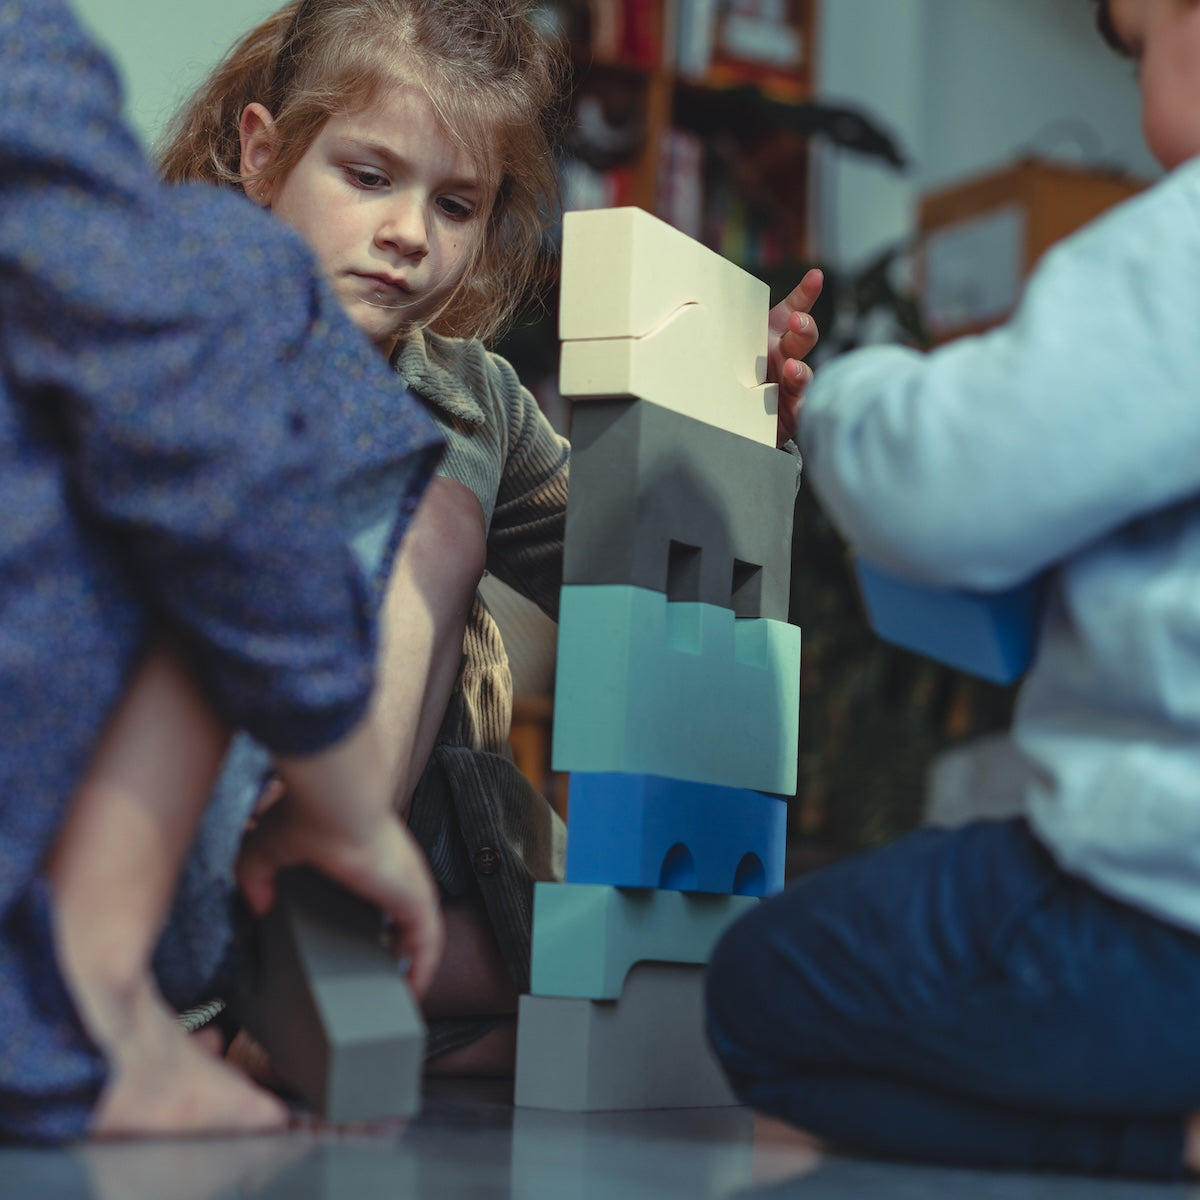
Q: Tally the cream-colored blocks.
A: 2